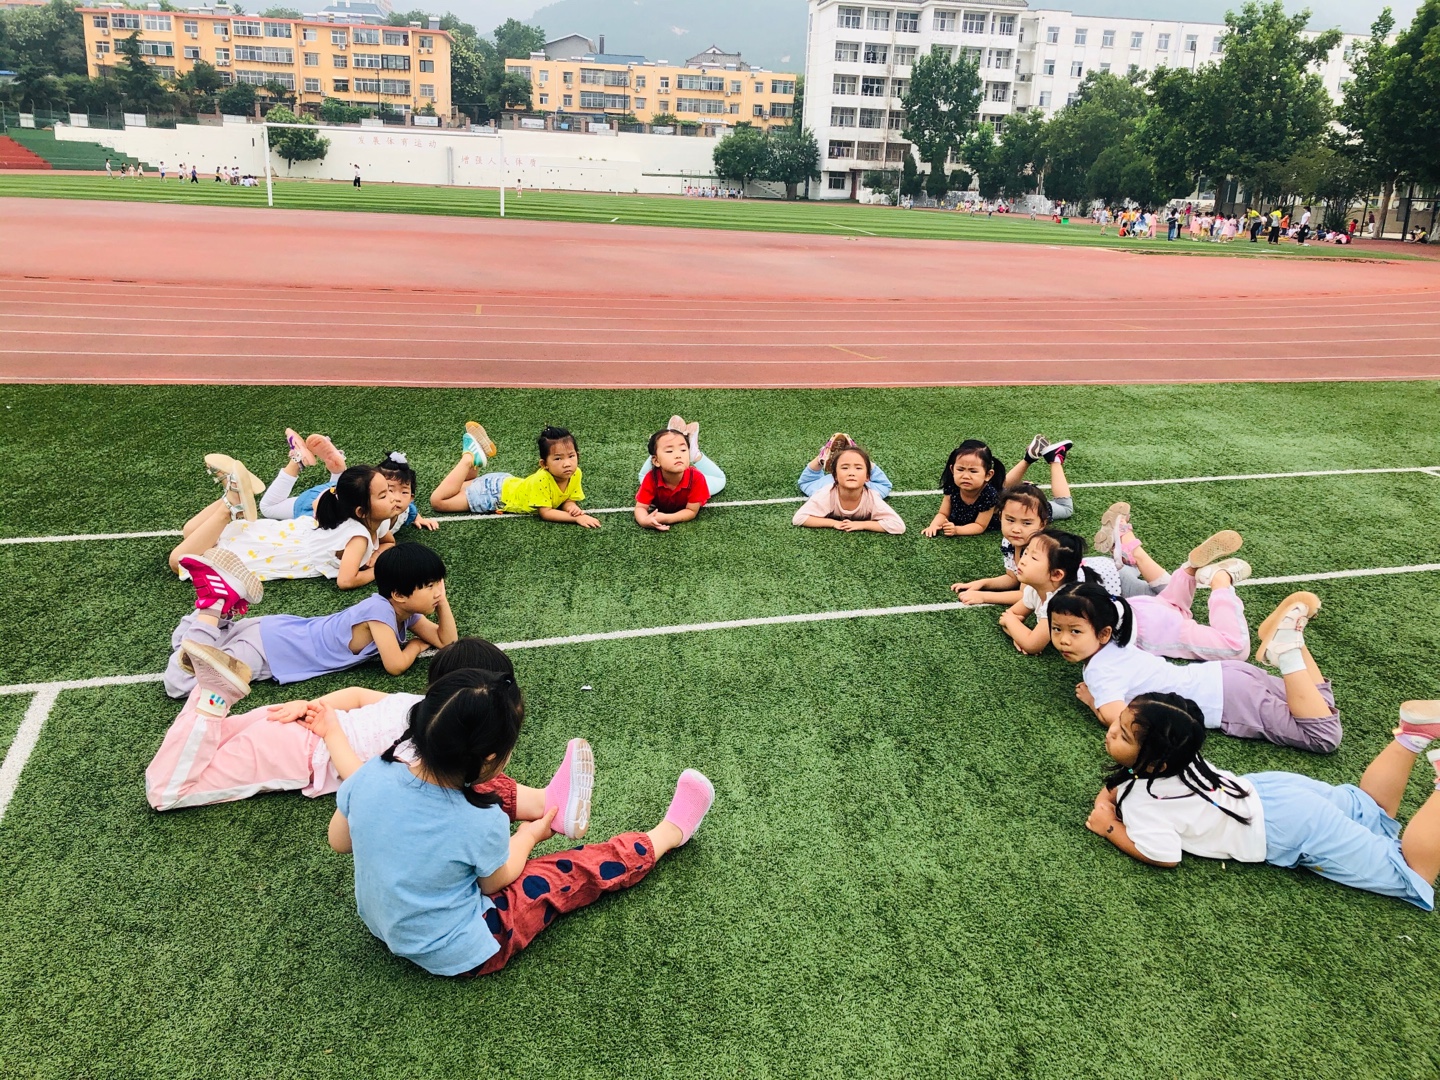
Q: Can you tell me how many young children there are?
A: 13